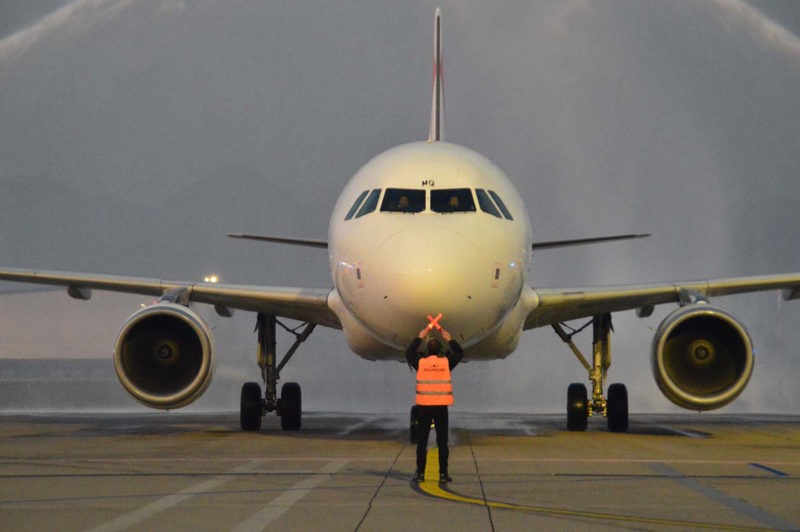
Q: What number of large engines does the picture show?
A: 2